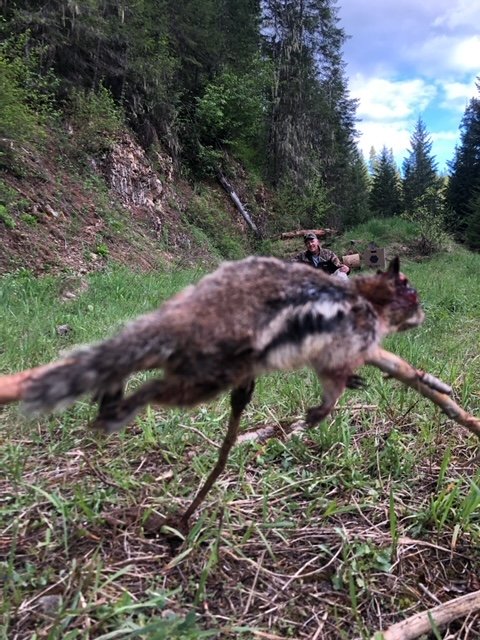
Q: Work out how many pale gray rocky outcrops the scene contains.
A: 1